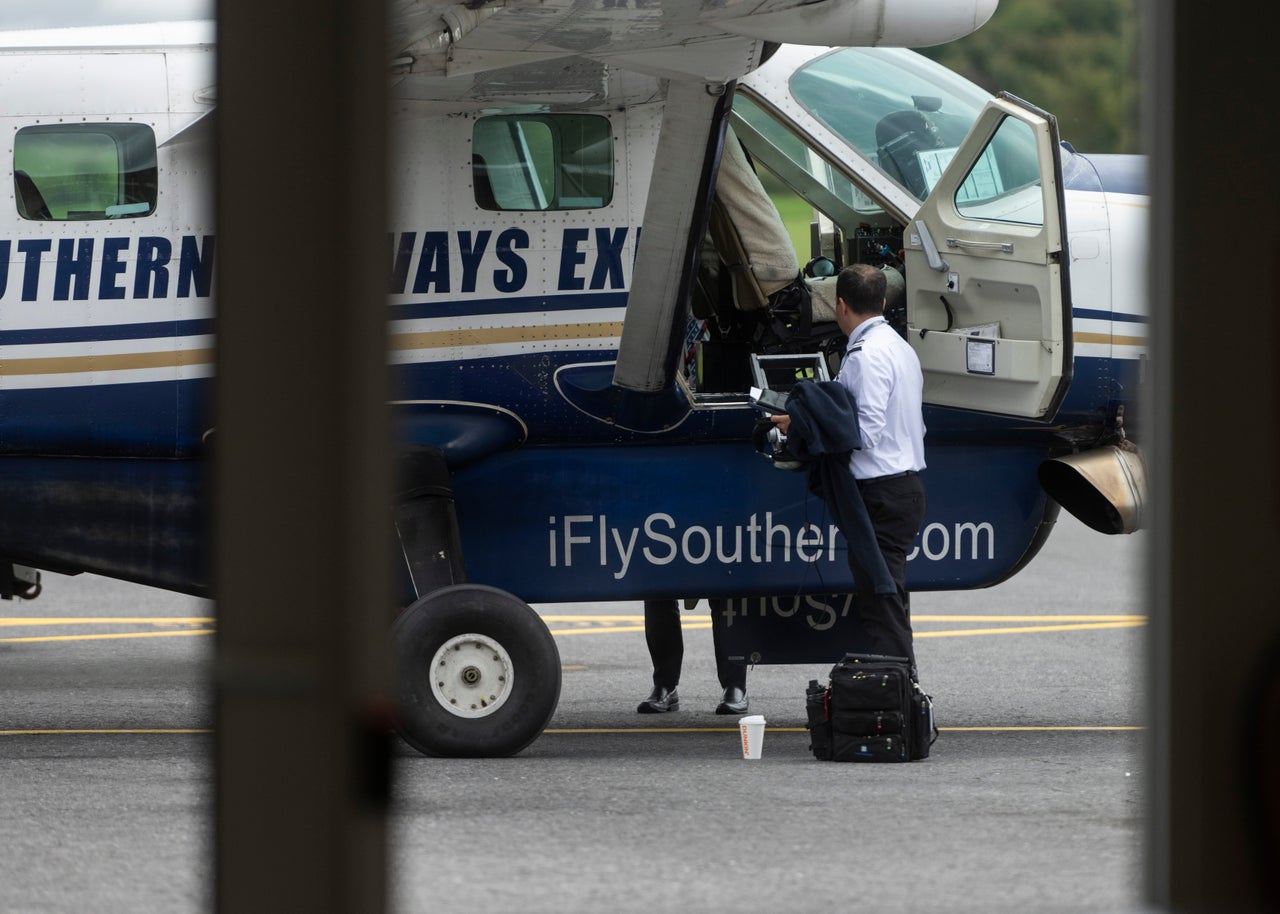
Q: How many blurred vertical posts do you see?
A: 2